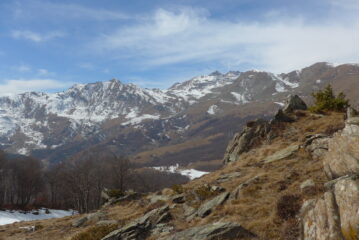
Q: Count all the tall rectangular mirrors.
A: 0